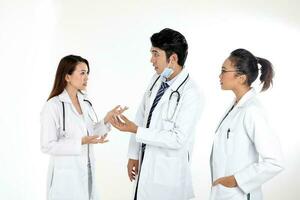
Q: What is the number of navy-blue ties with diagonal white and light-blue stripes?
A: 1